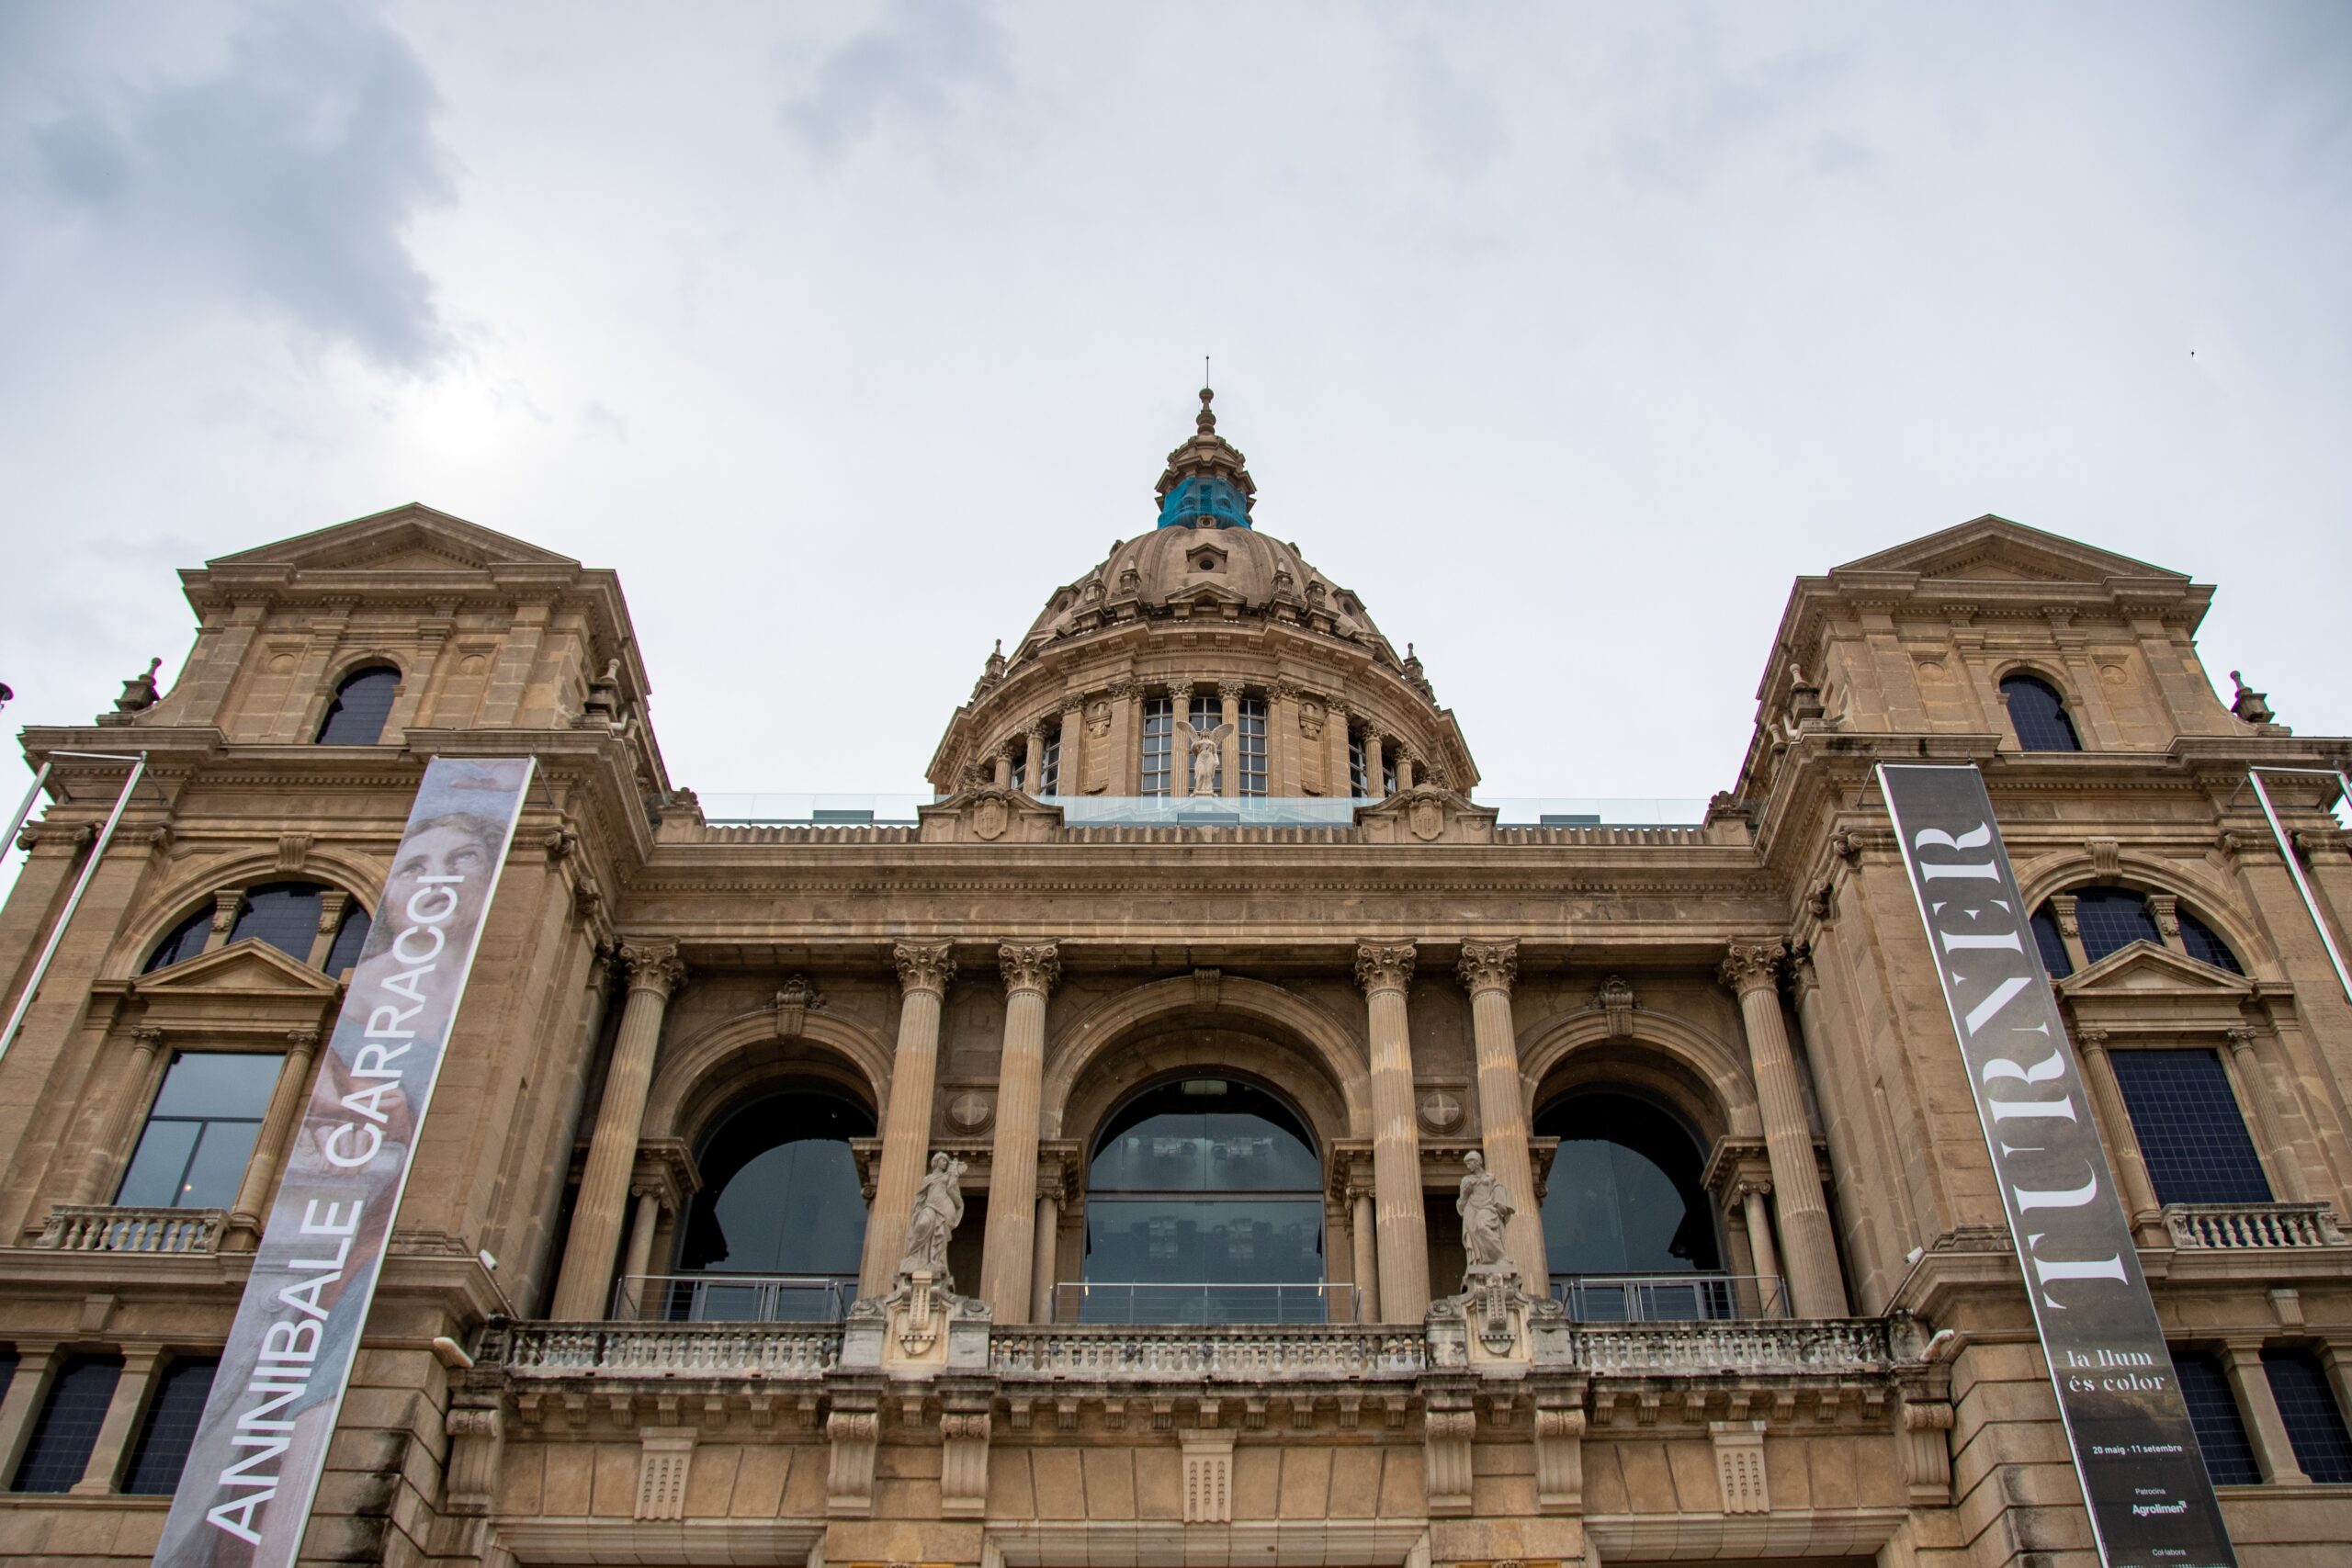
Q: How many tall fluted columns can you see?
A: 6